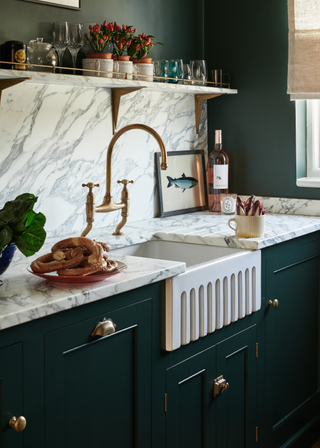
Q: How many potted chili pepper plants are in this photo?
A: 3